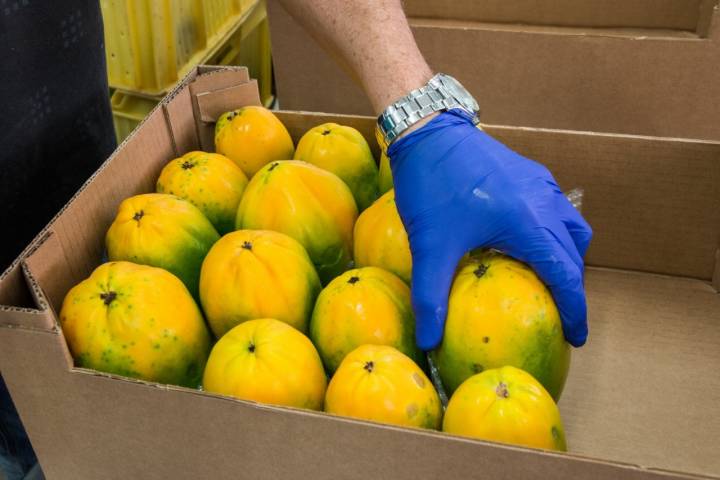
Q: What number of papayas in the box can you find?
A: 14